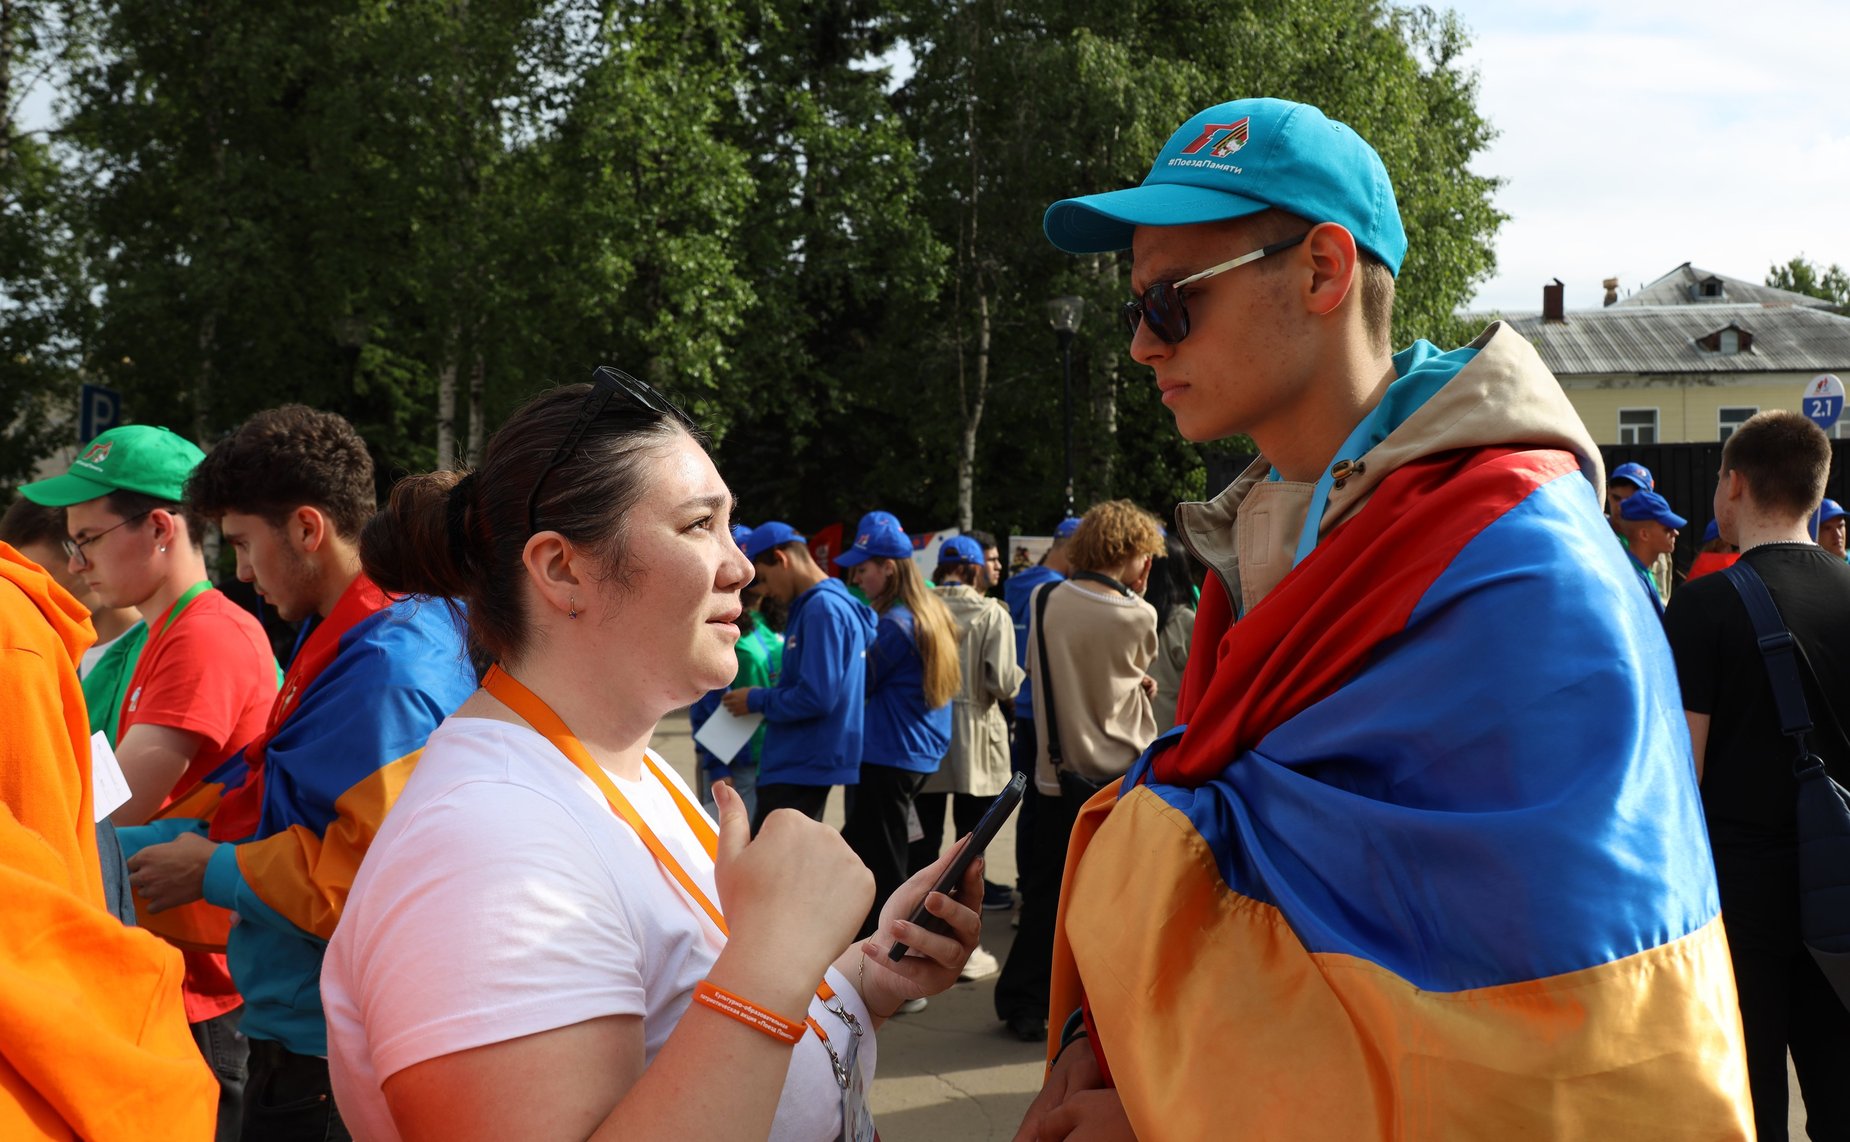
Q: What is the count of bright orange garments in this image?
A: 1